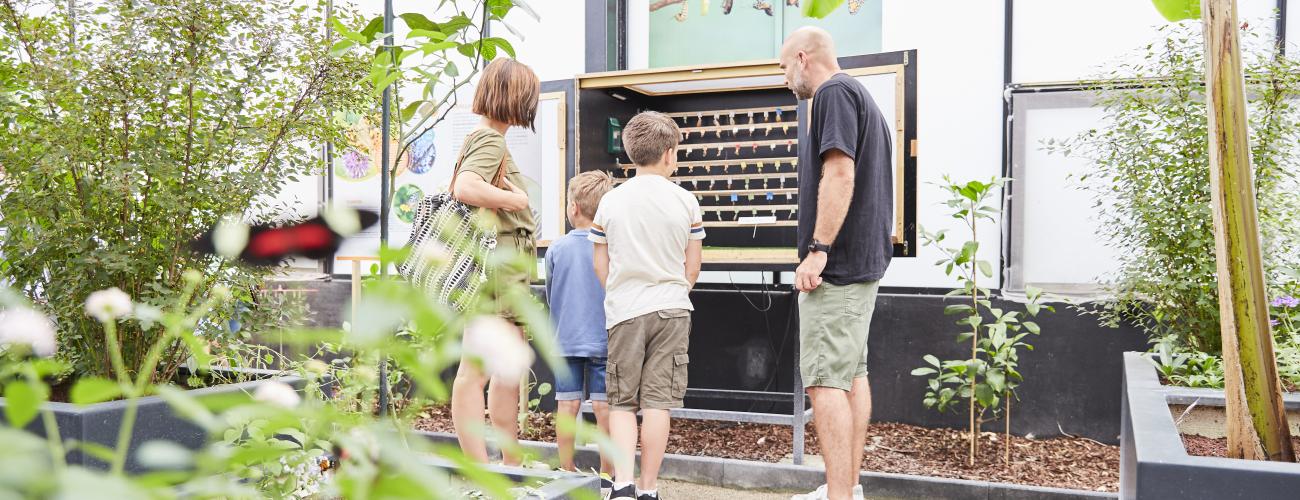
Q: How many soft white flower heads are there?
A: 4